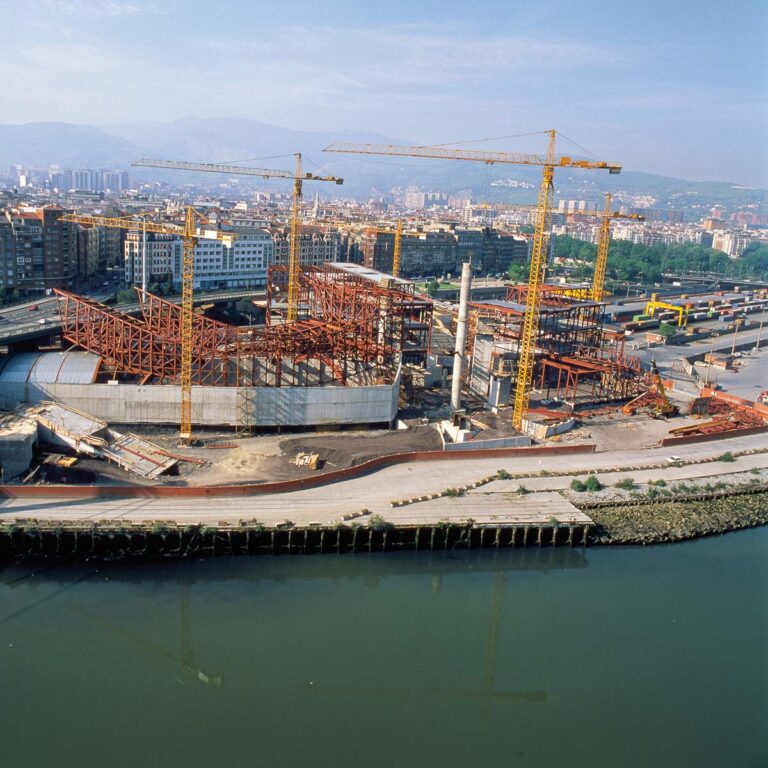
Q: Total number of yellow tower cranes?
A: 5